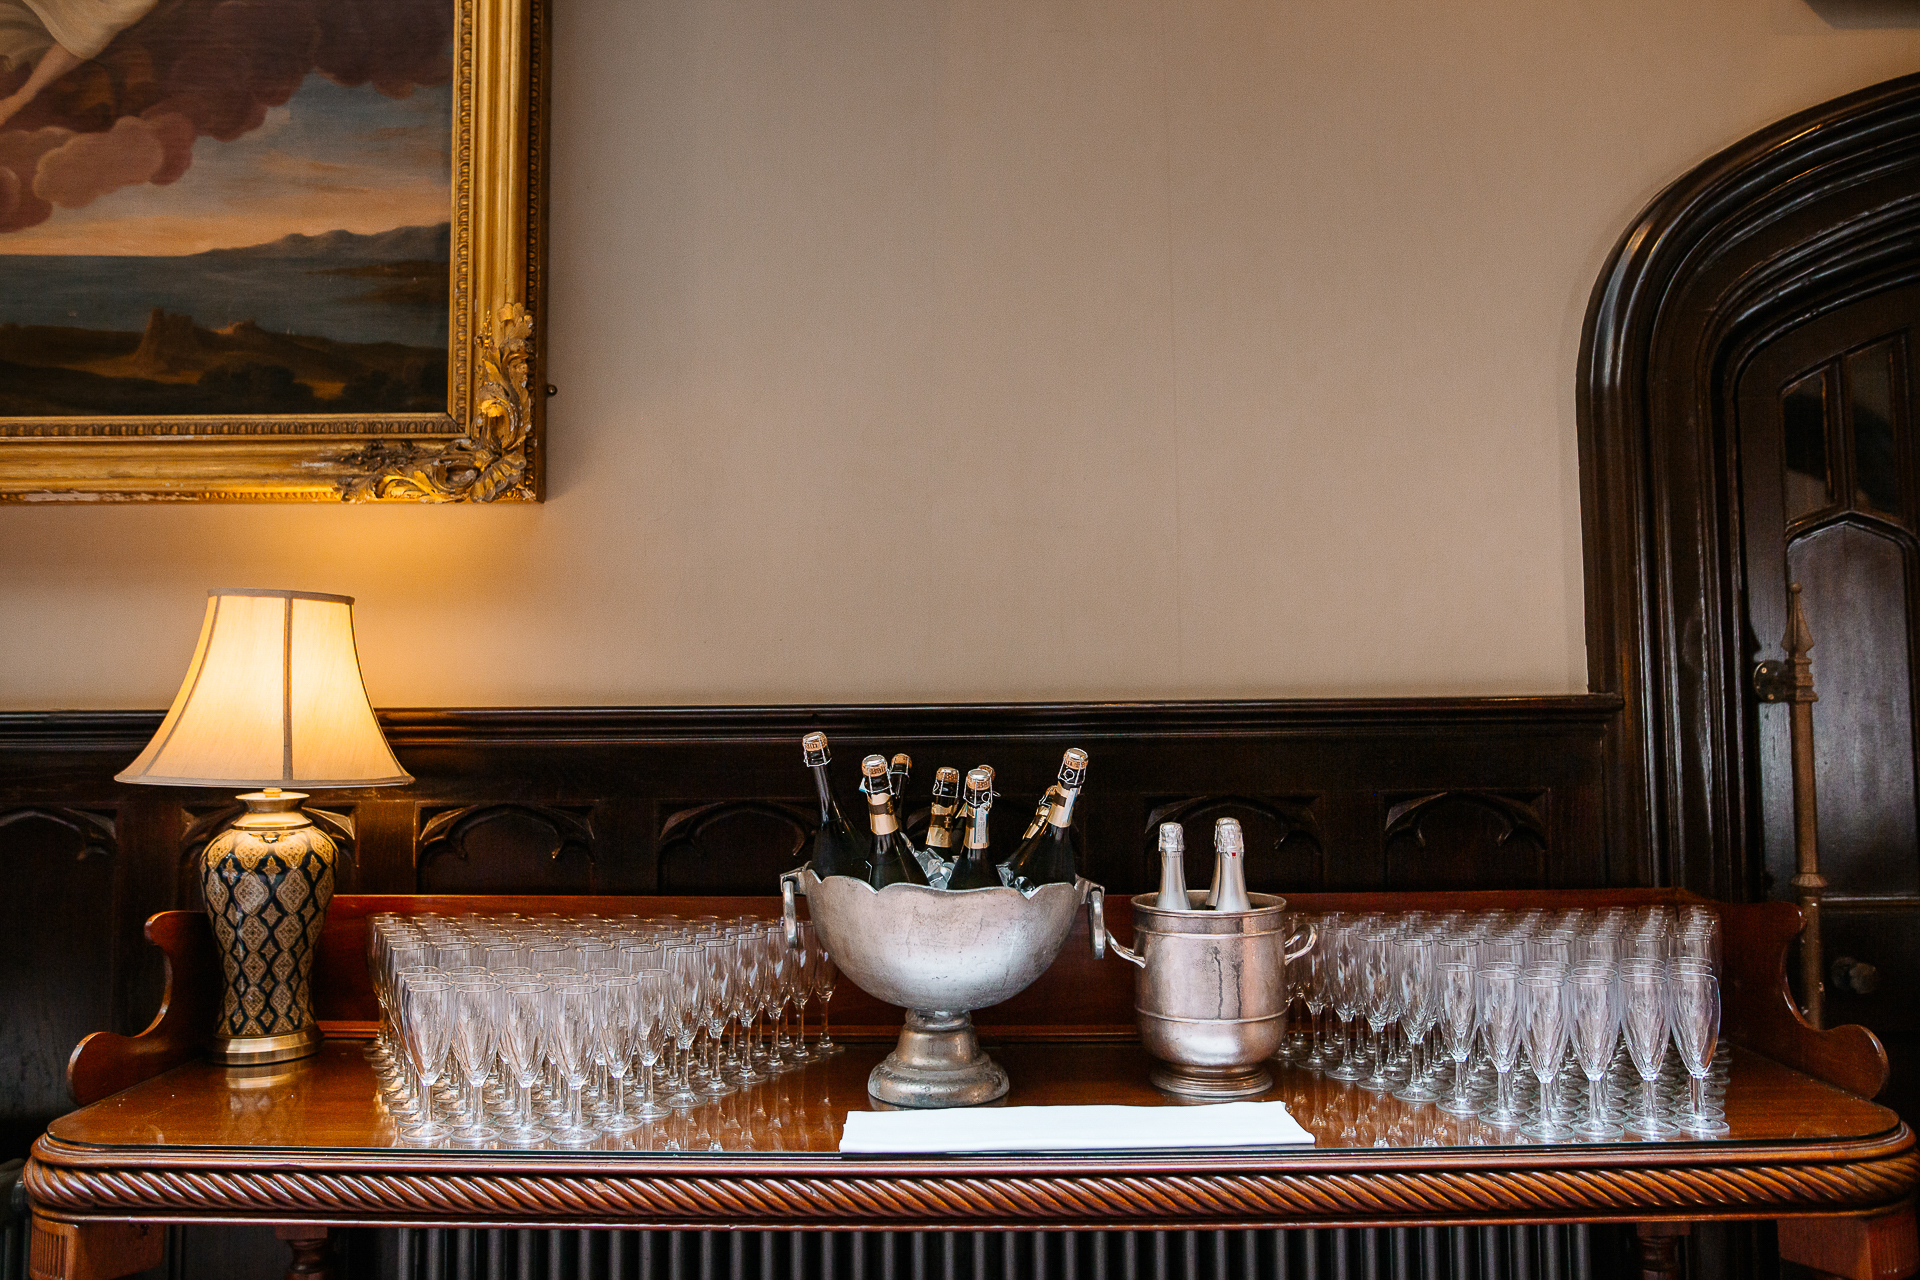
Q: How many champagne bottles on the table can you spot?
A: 11